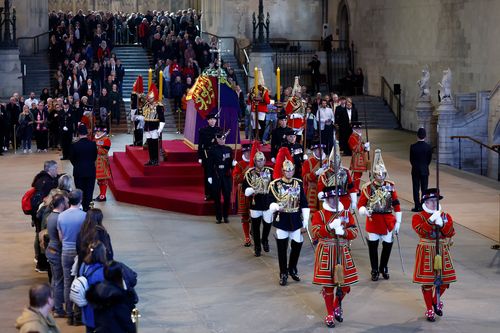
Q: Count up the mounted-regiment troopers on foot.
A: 8